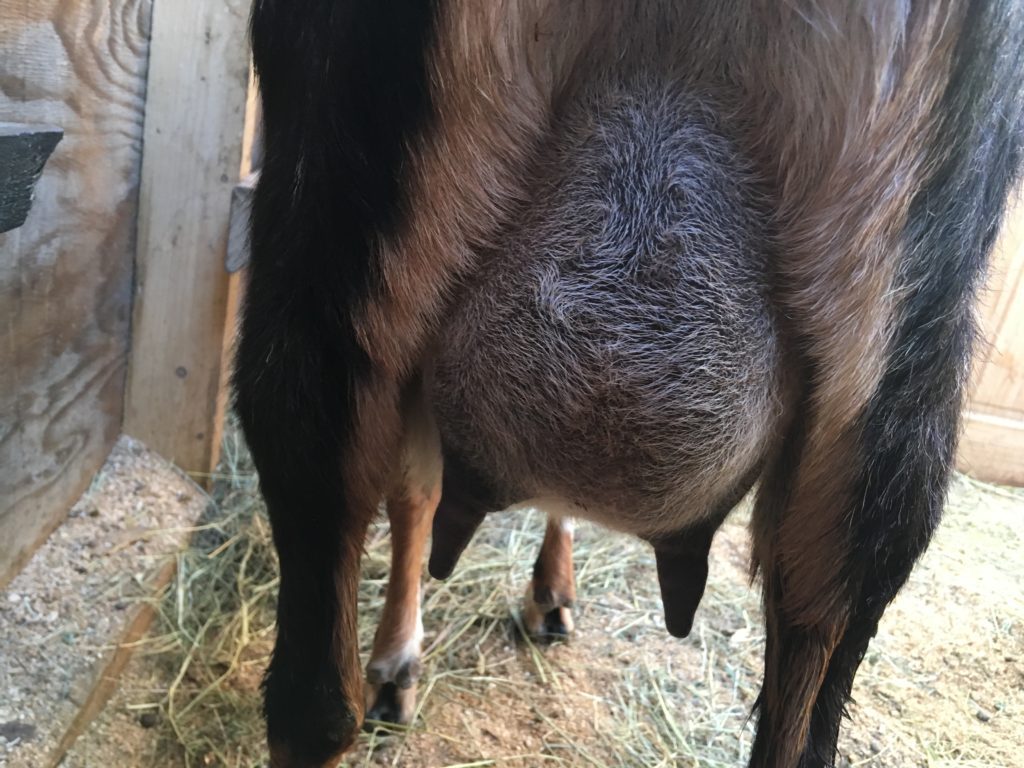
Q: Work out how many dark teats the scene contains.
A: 2